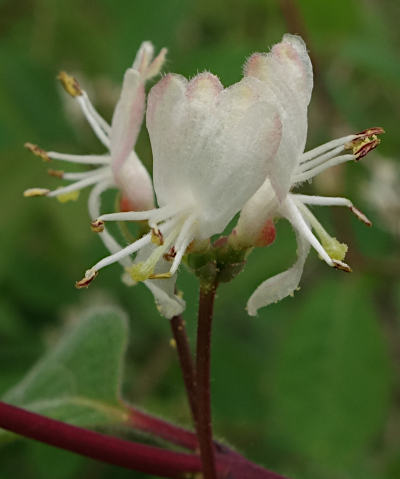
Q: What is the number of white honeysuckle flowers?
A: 3